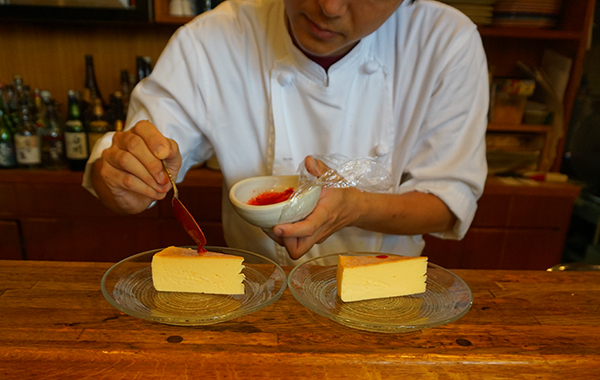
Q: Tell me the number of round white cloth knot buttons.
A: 3